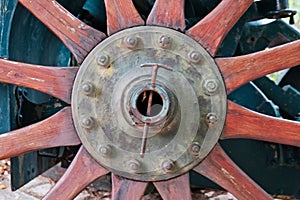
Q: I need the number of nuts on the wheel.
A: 12